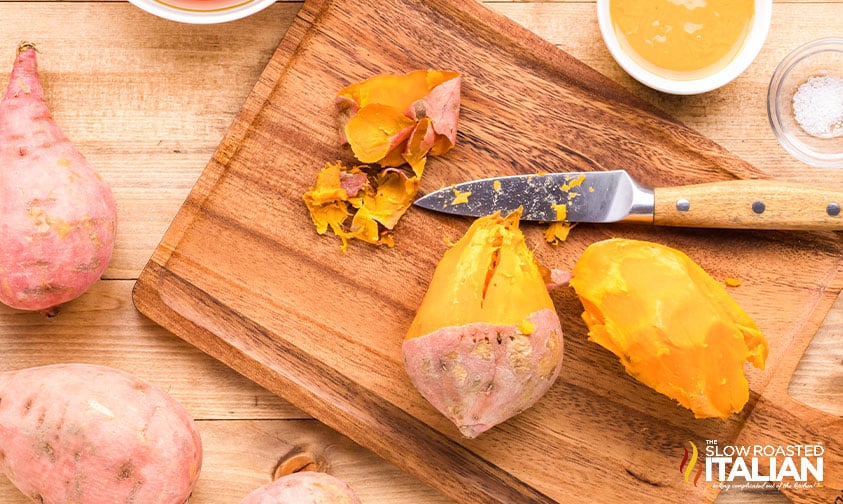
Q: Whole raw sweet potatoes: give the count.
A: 3